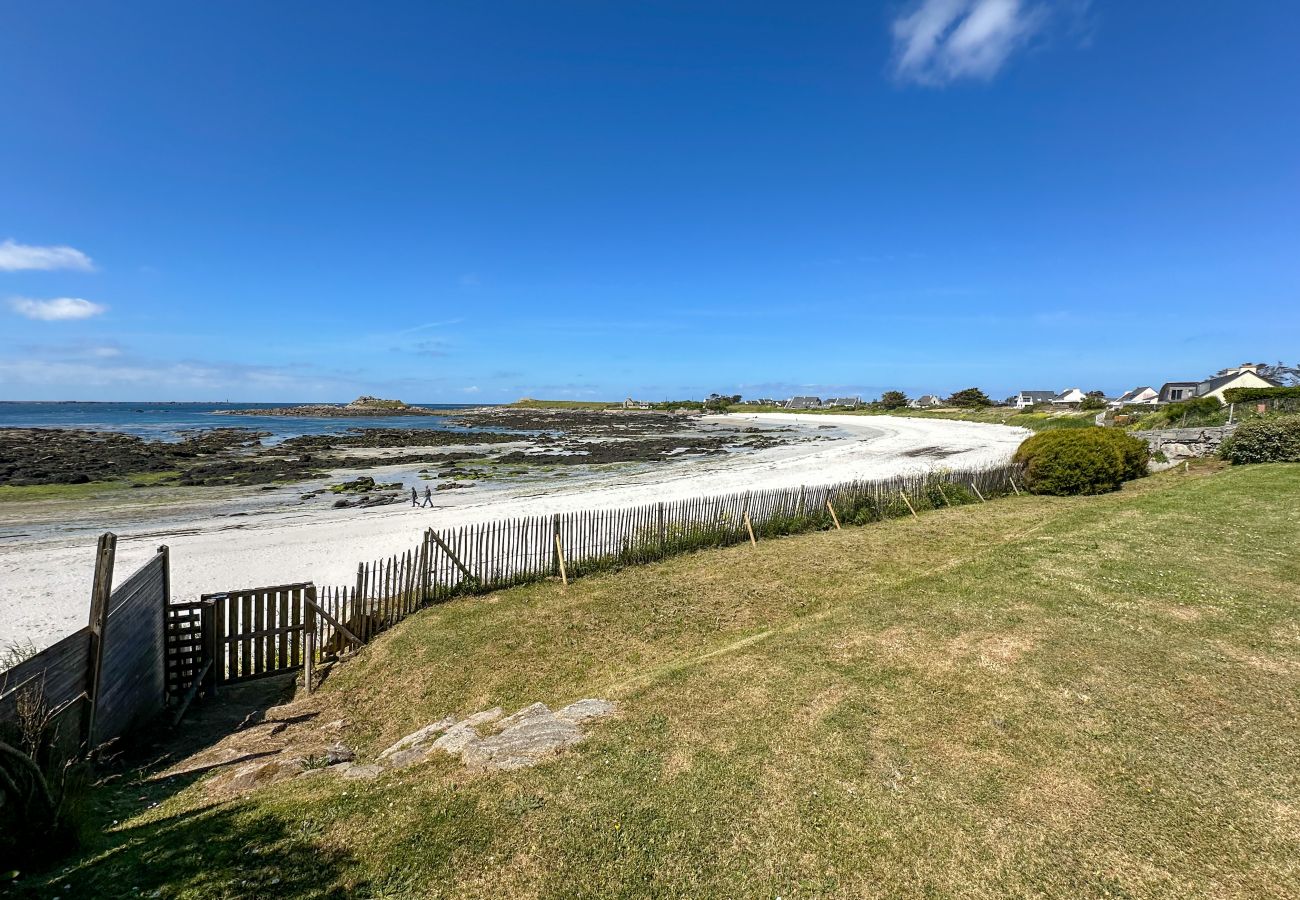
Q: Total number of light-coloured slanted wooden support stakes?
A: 7